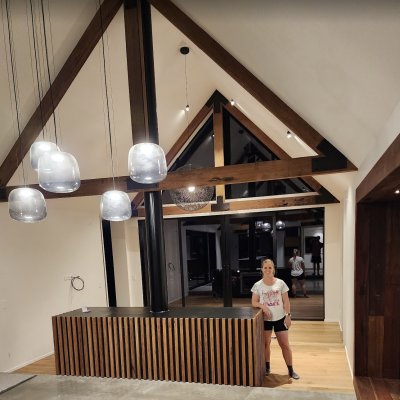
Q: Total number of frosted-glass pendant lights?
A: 5